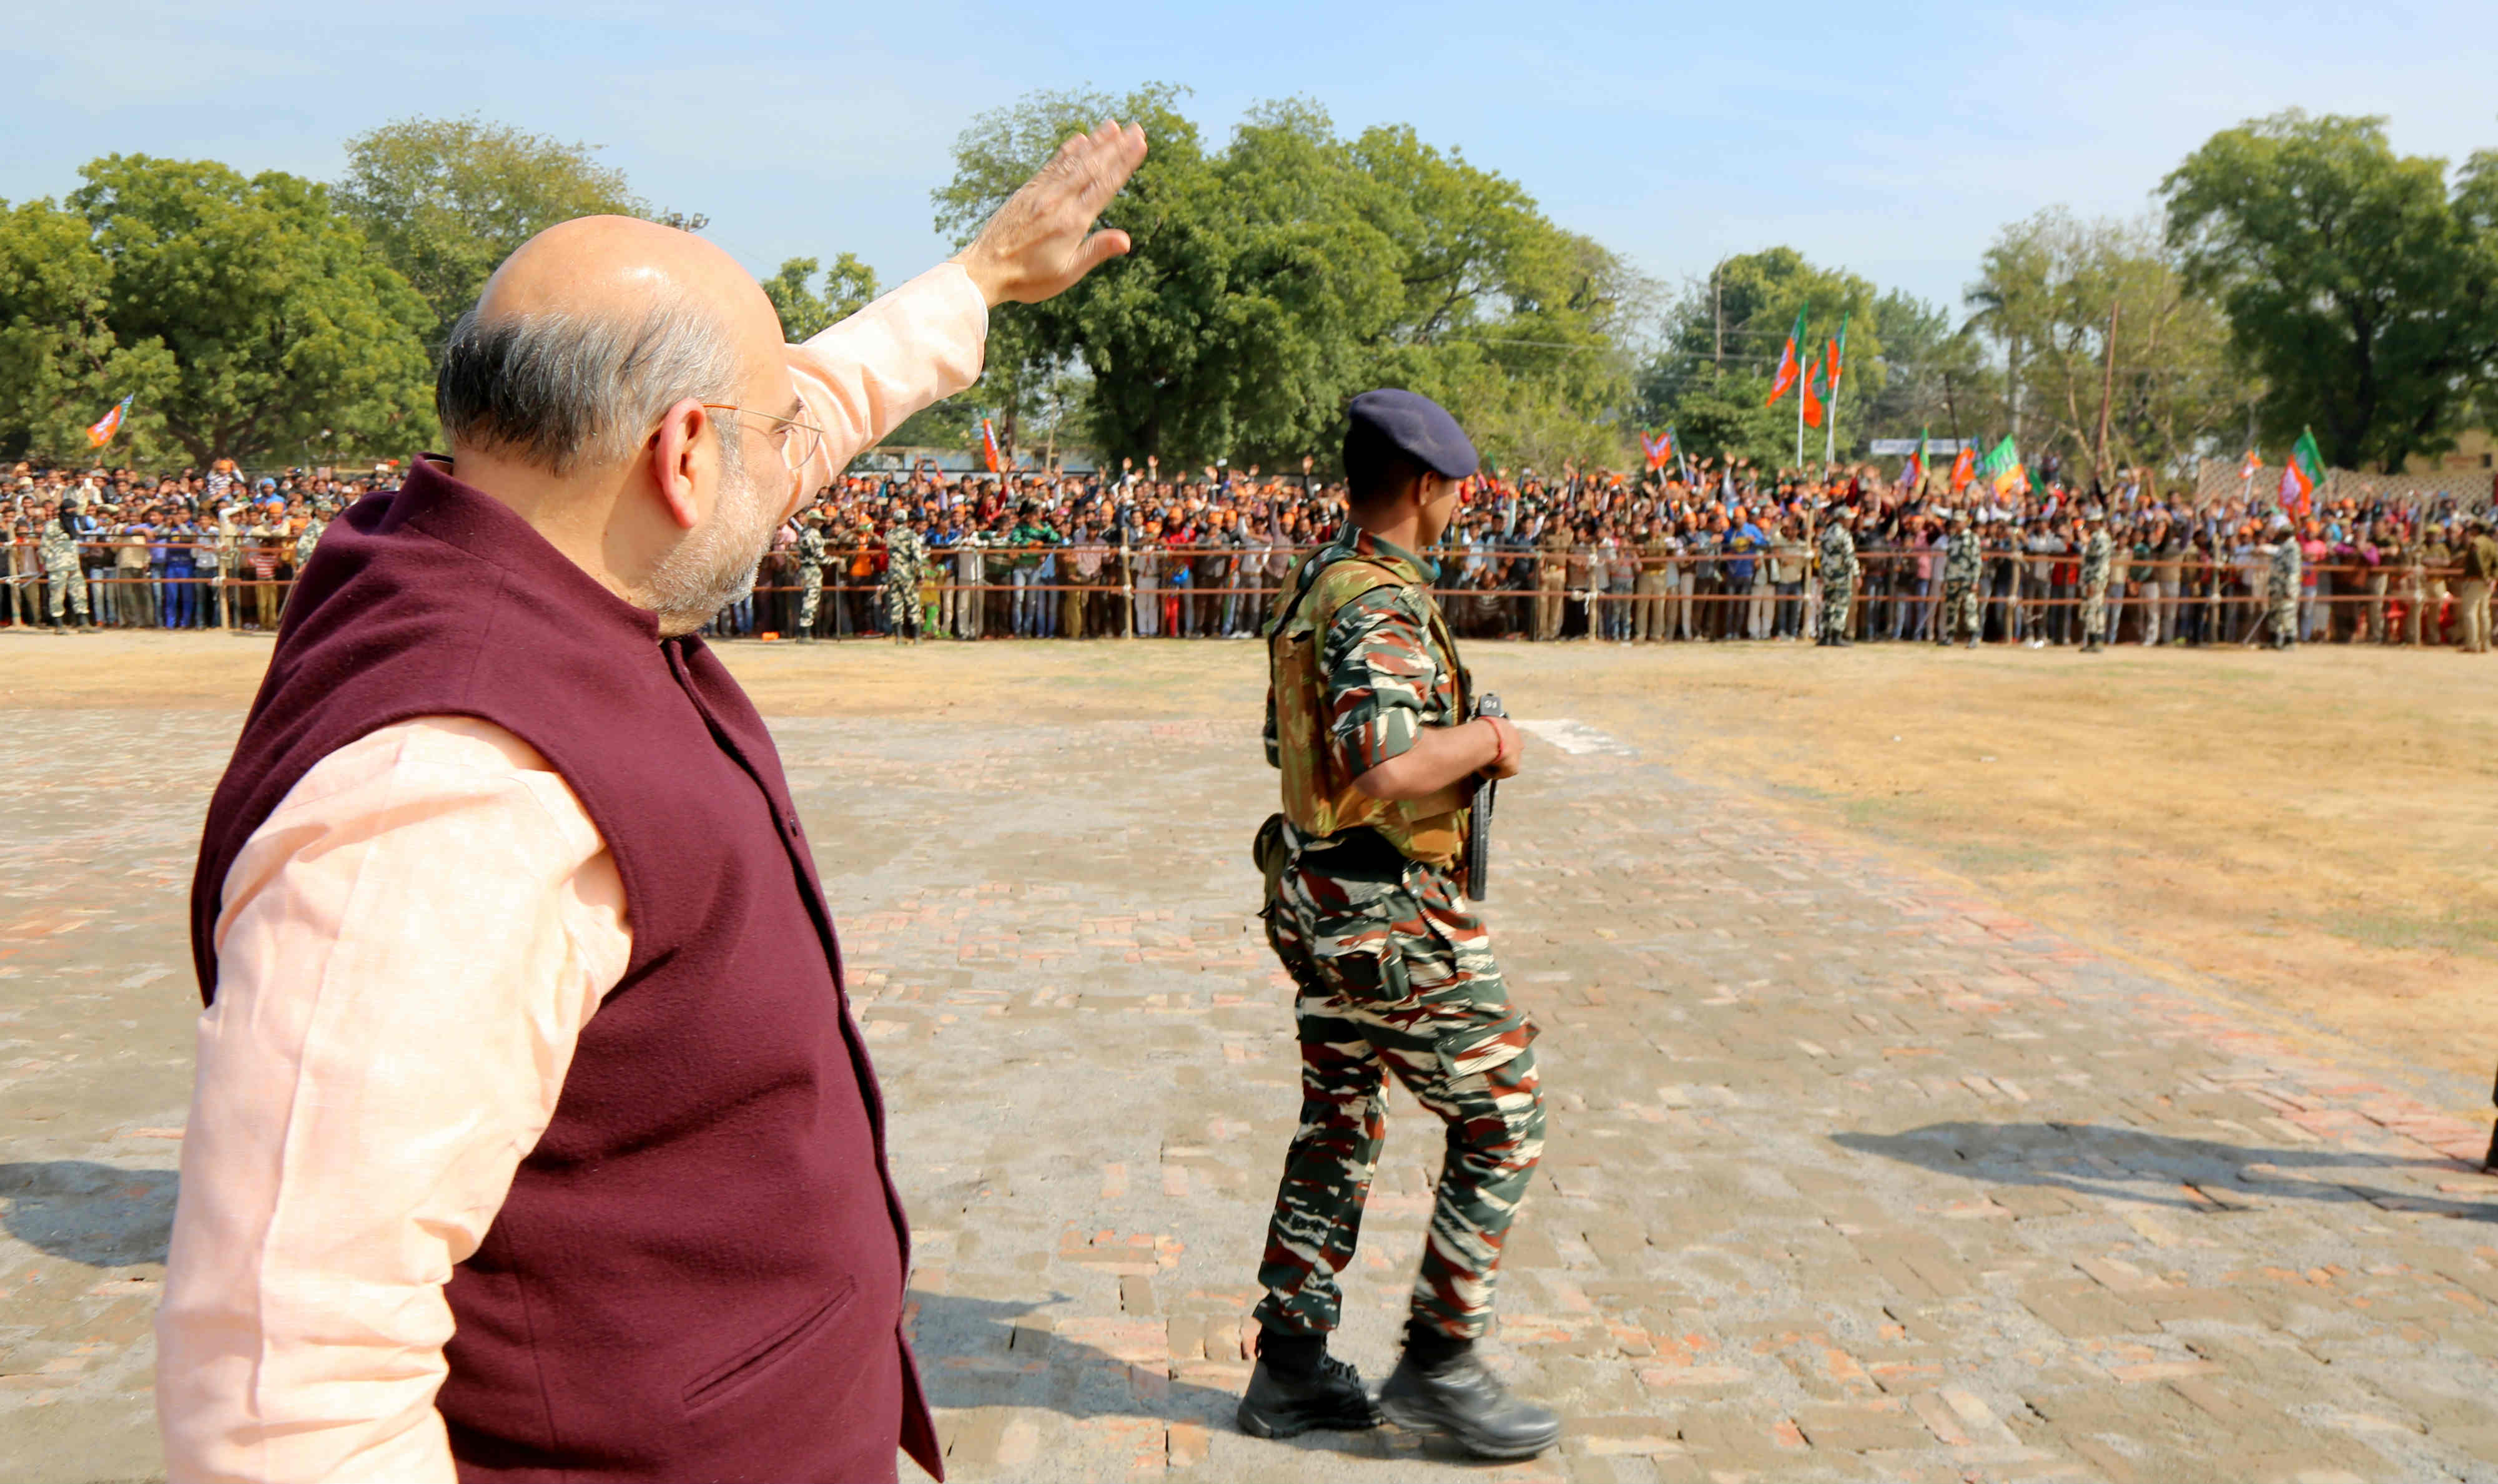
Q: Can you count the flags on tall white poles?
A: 3